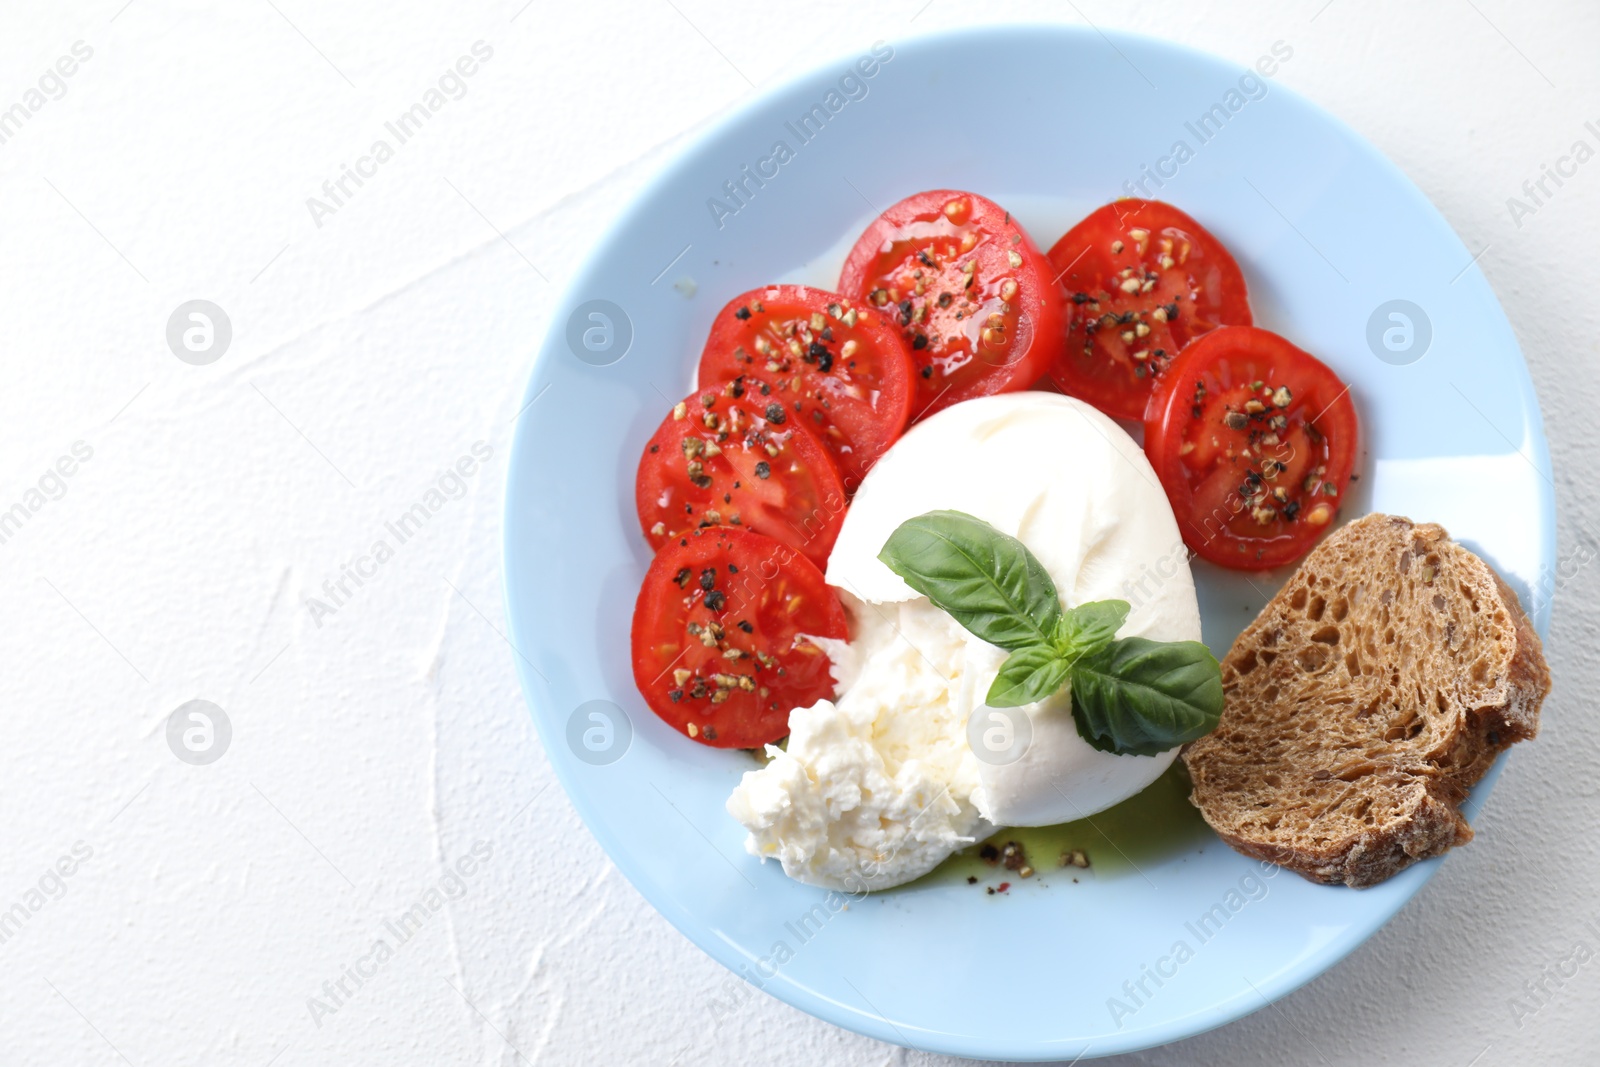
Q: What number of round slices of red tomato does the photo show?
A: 6